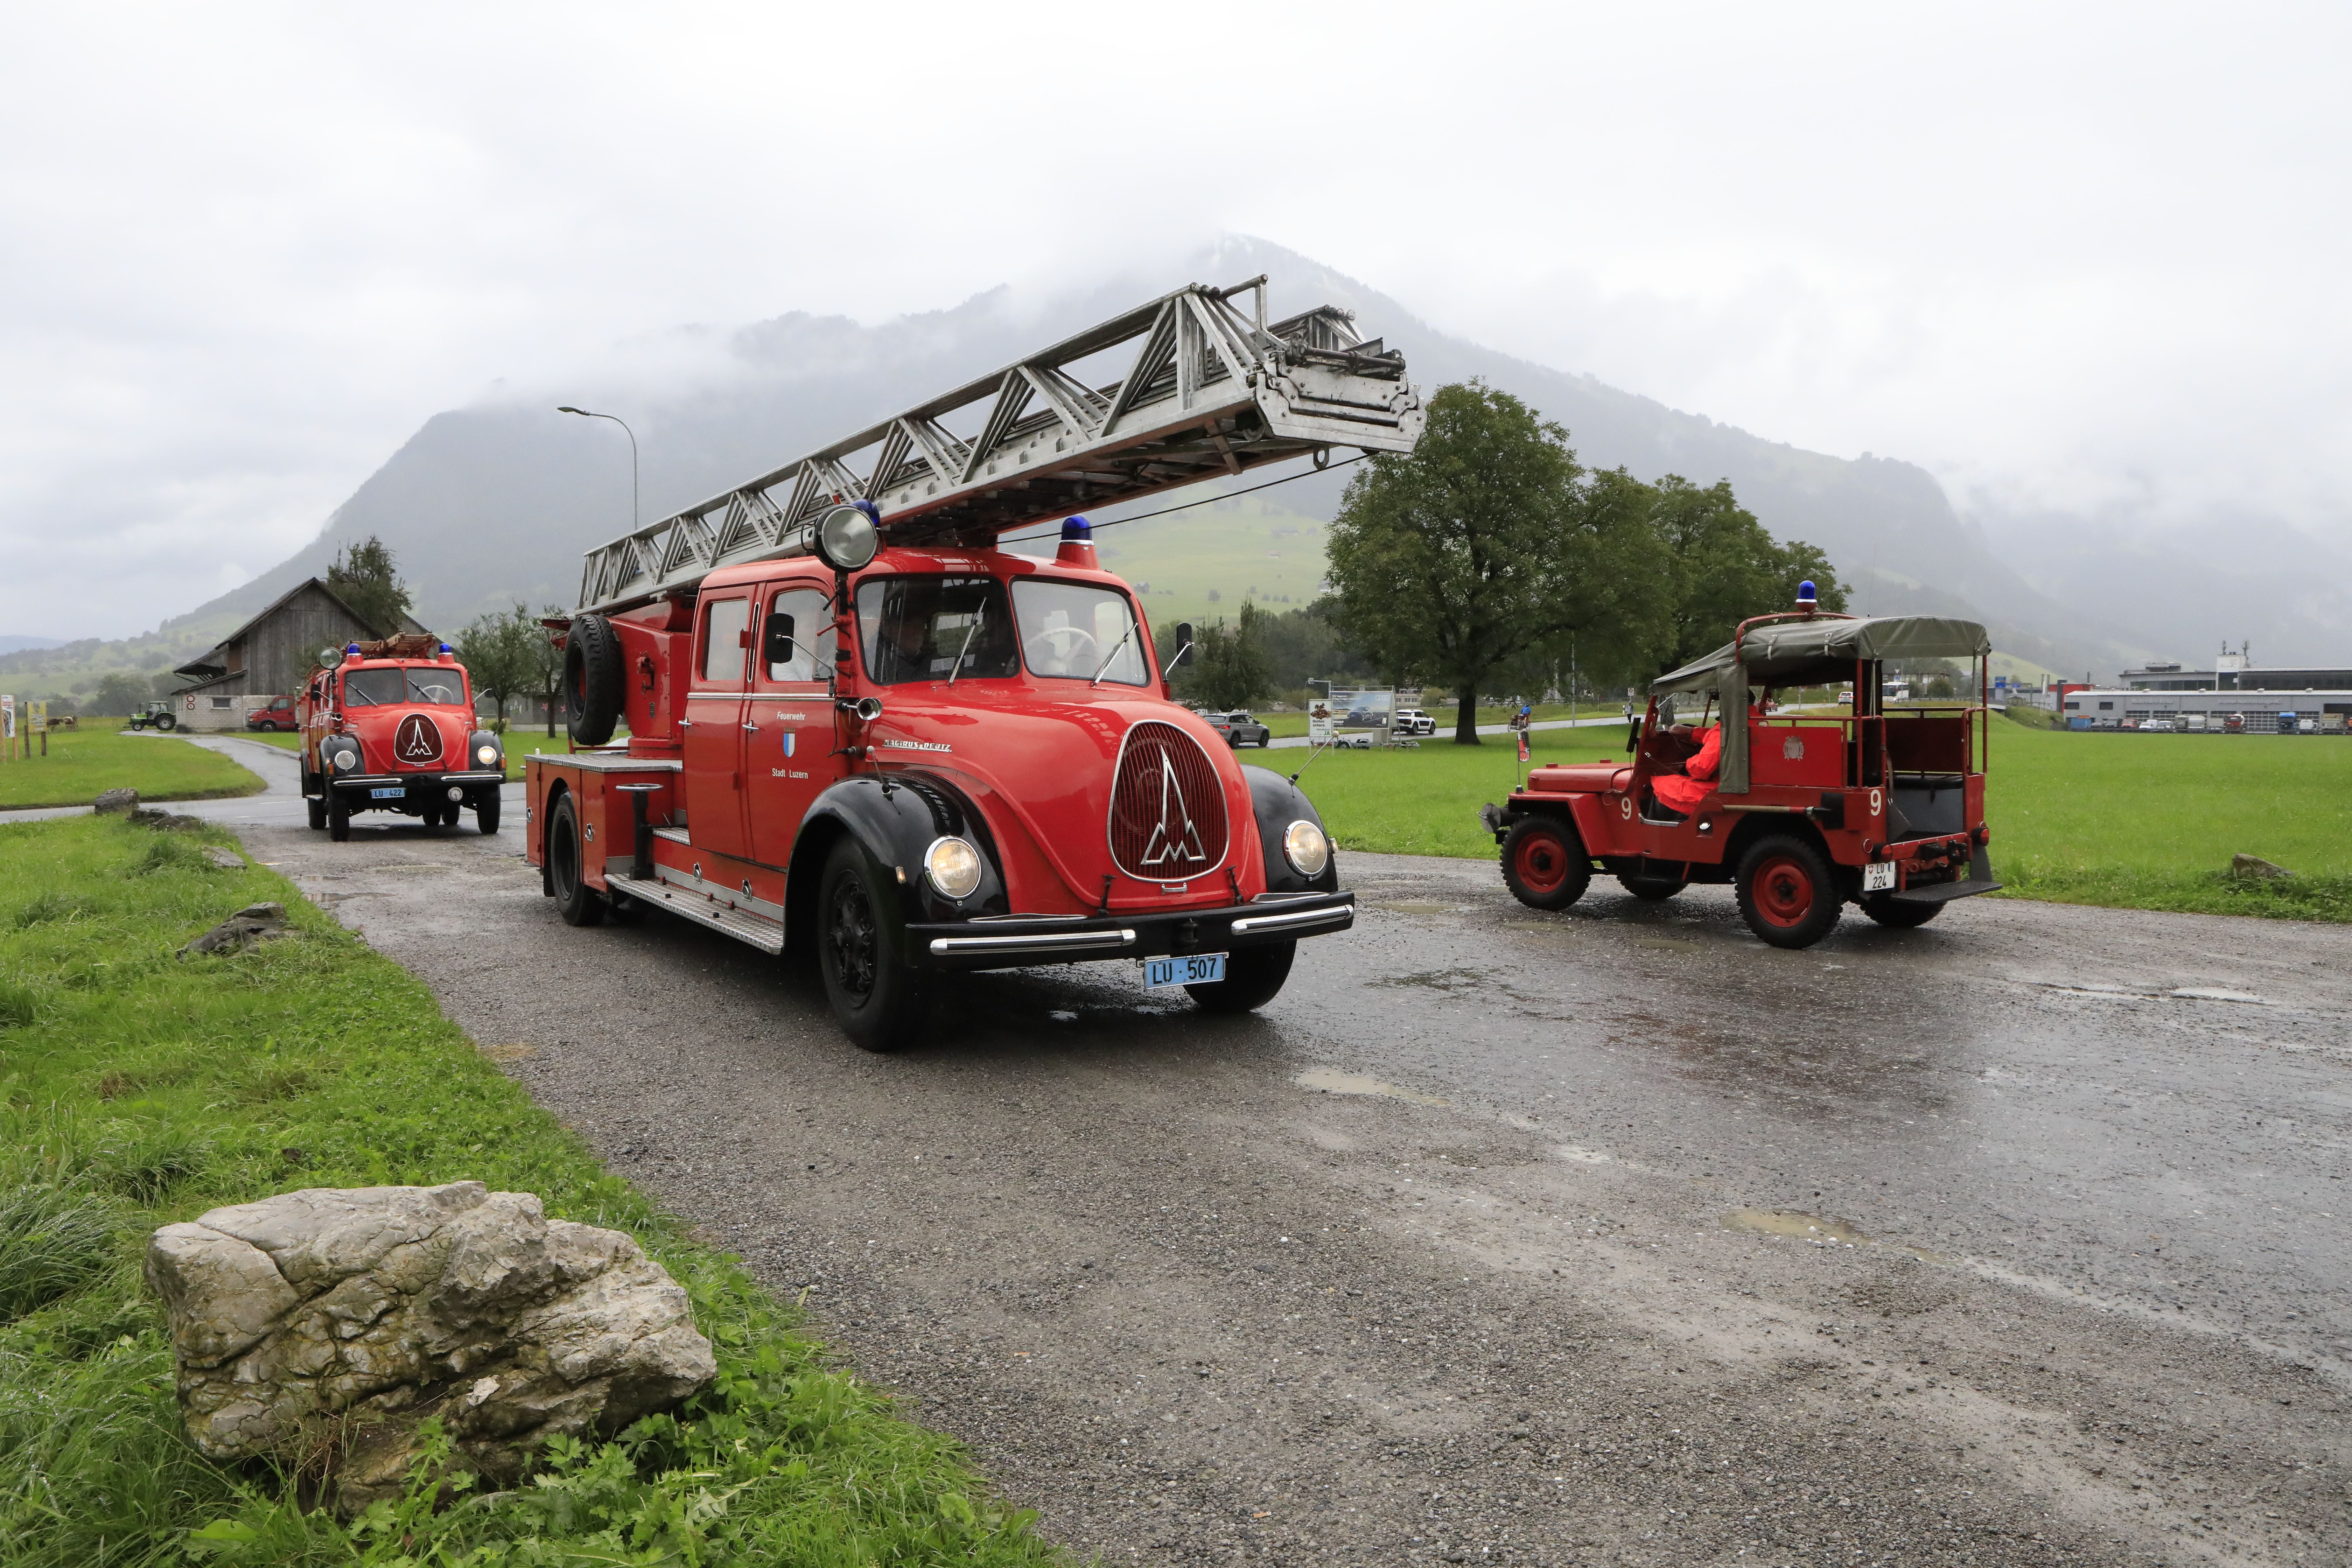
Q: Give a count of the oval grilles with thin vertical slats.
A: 2